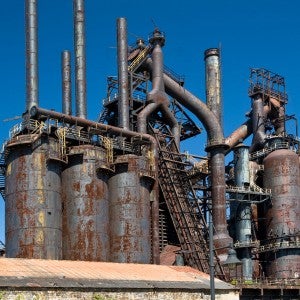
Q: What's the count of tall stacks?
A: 5